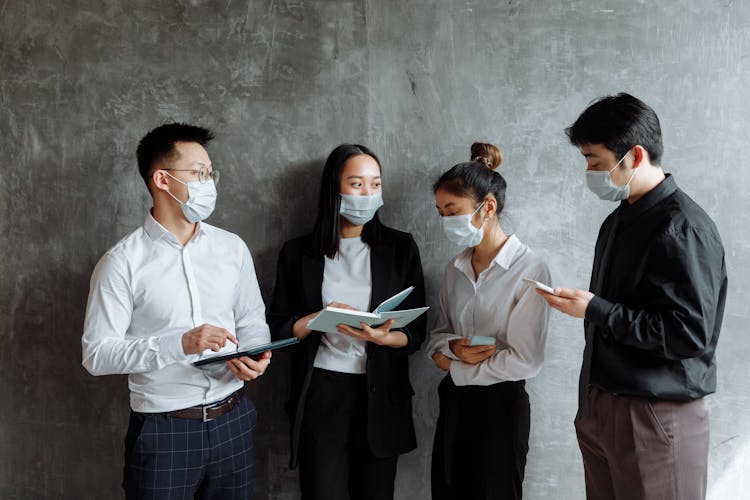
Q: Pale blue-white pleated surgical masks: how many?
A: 4